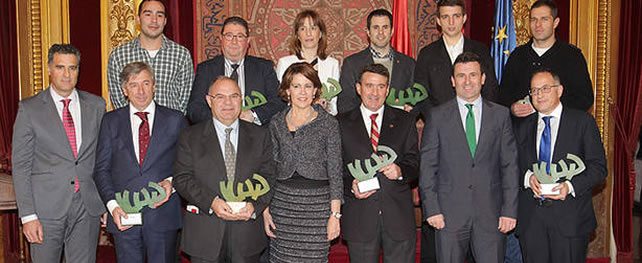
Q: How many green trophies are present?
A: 7